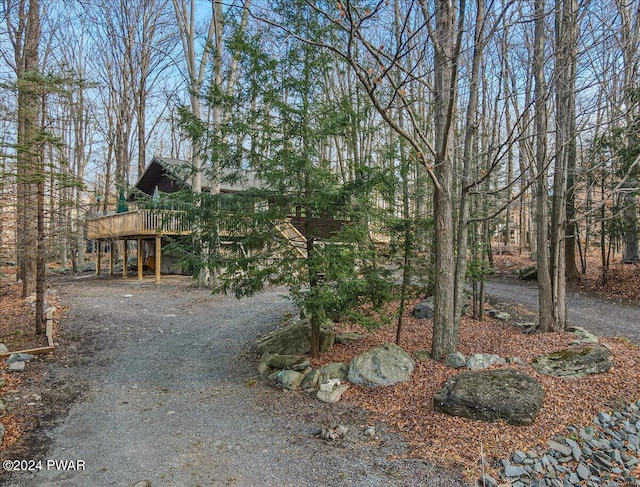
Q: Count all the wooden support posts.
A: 5